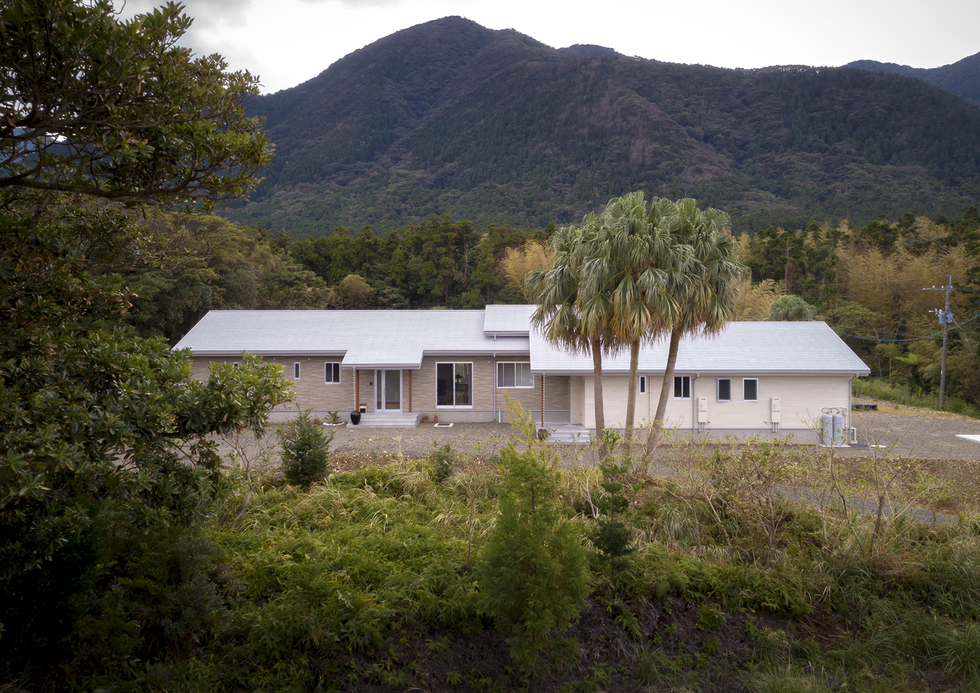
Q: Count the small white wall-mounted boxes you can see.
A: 2